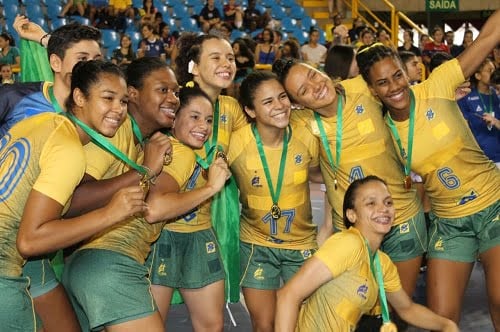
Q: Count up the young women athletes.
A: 8